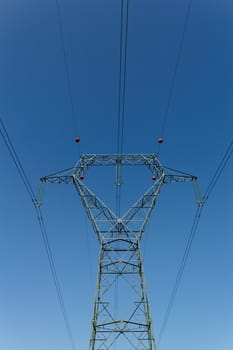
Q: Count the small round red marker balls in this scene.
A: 4